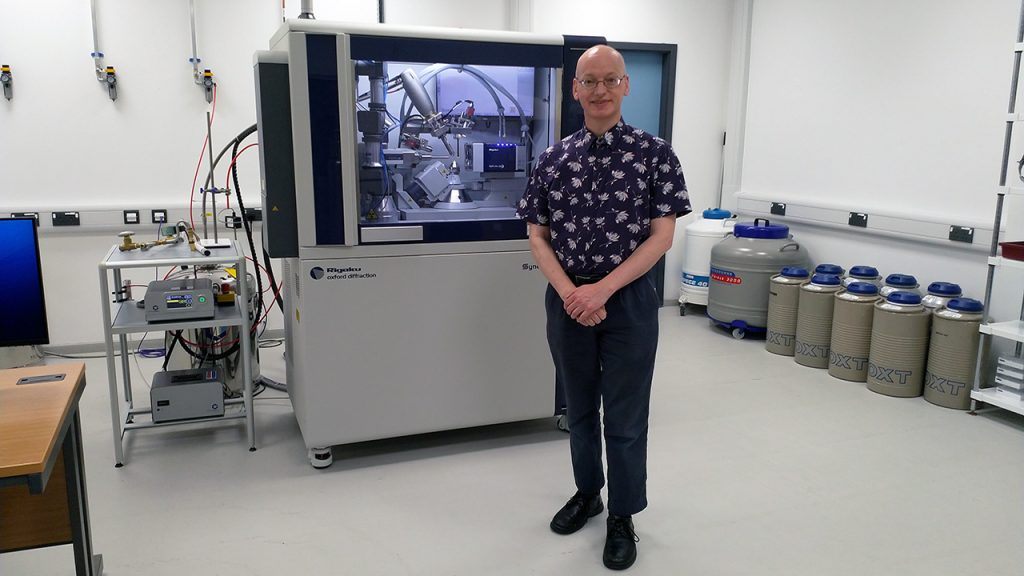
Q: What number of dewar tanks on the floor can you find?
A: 11